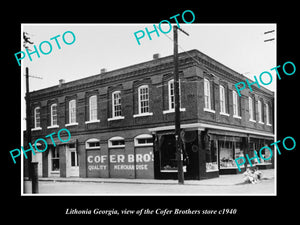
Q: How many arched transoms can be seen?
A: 3